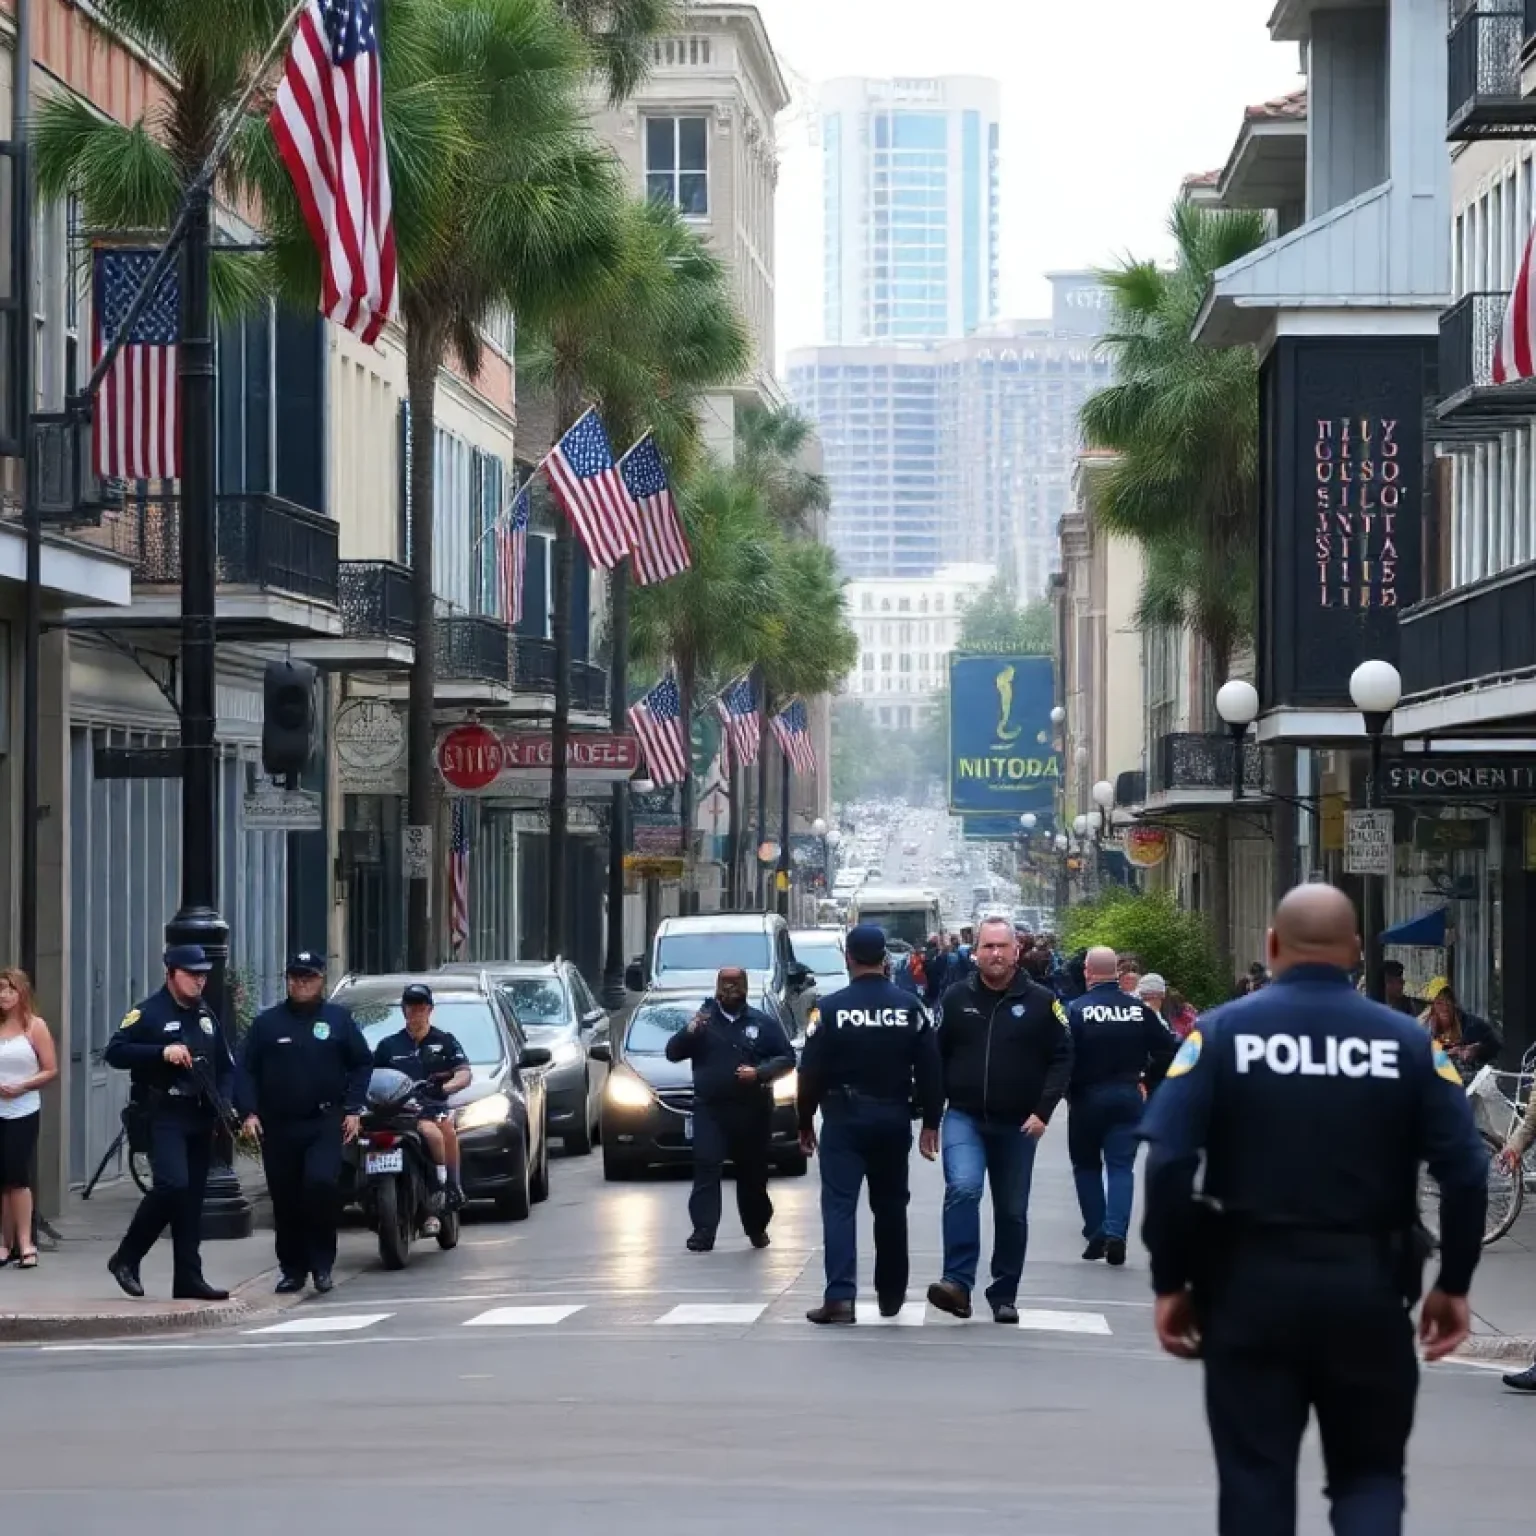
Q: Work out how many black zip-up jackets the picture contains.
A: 1